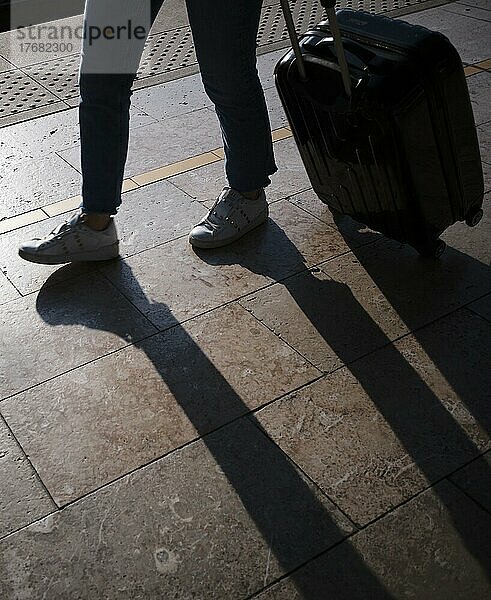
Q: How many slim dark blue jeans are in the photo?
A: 1